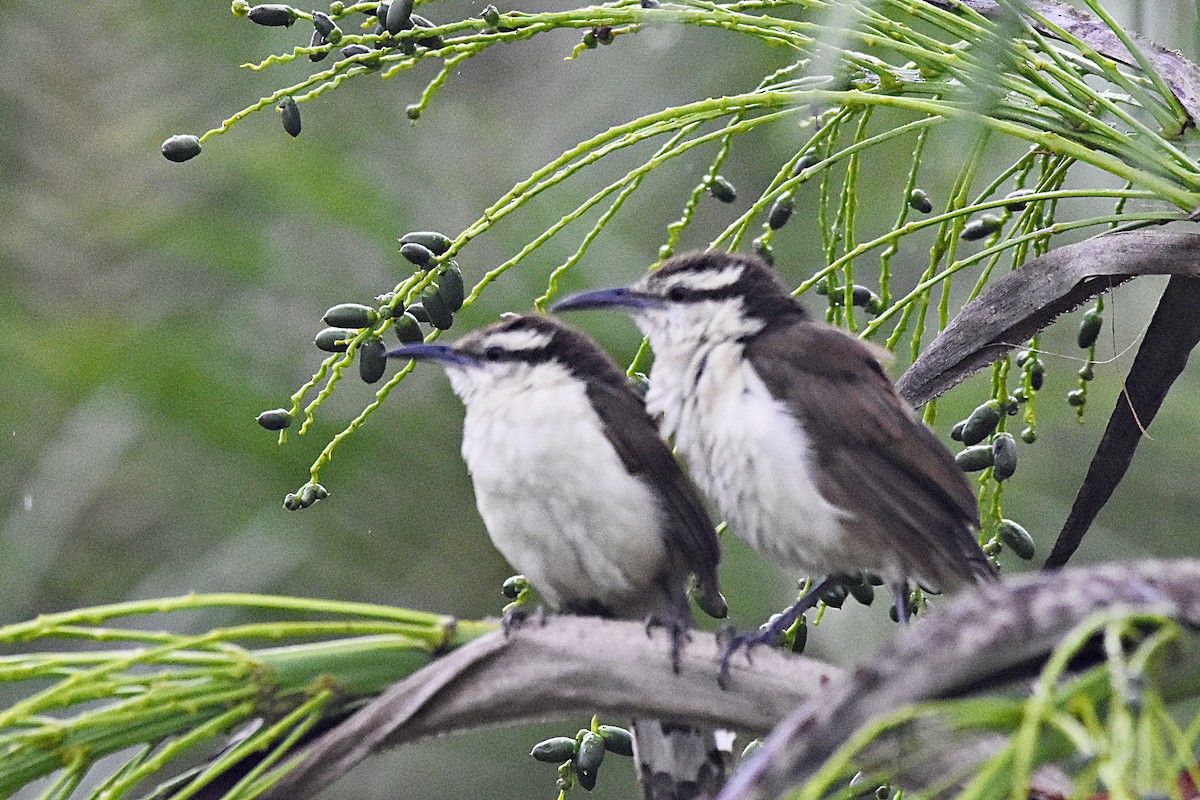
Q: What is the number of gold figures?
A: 0